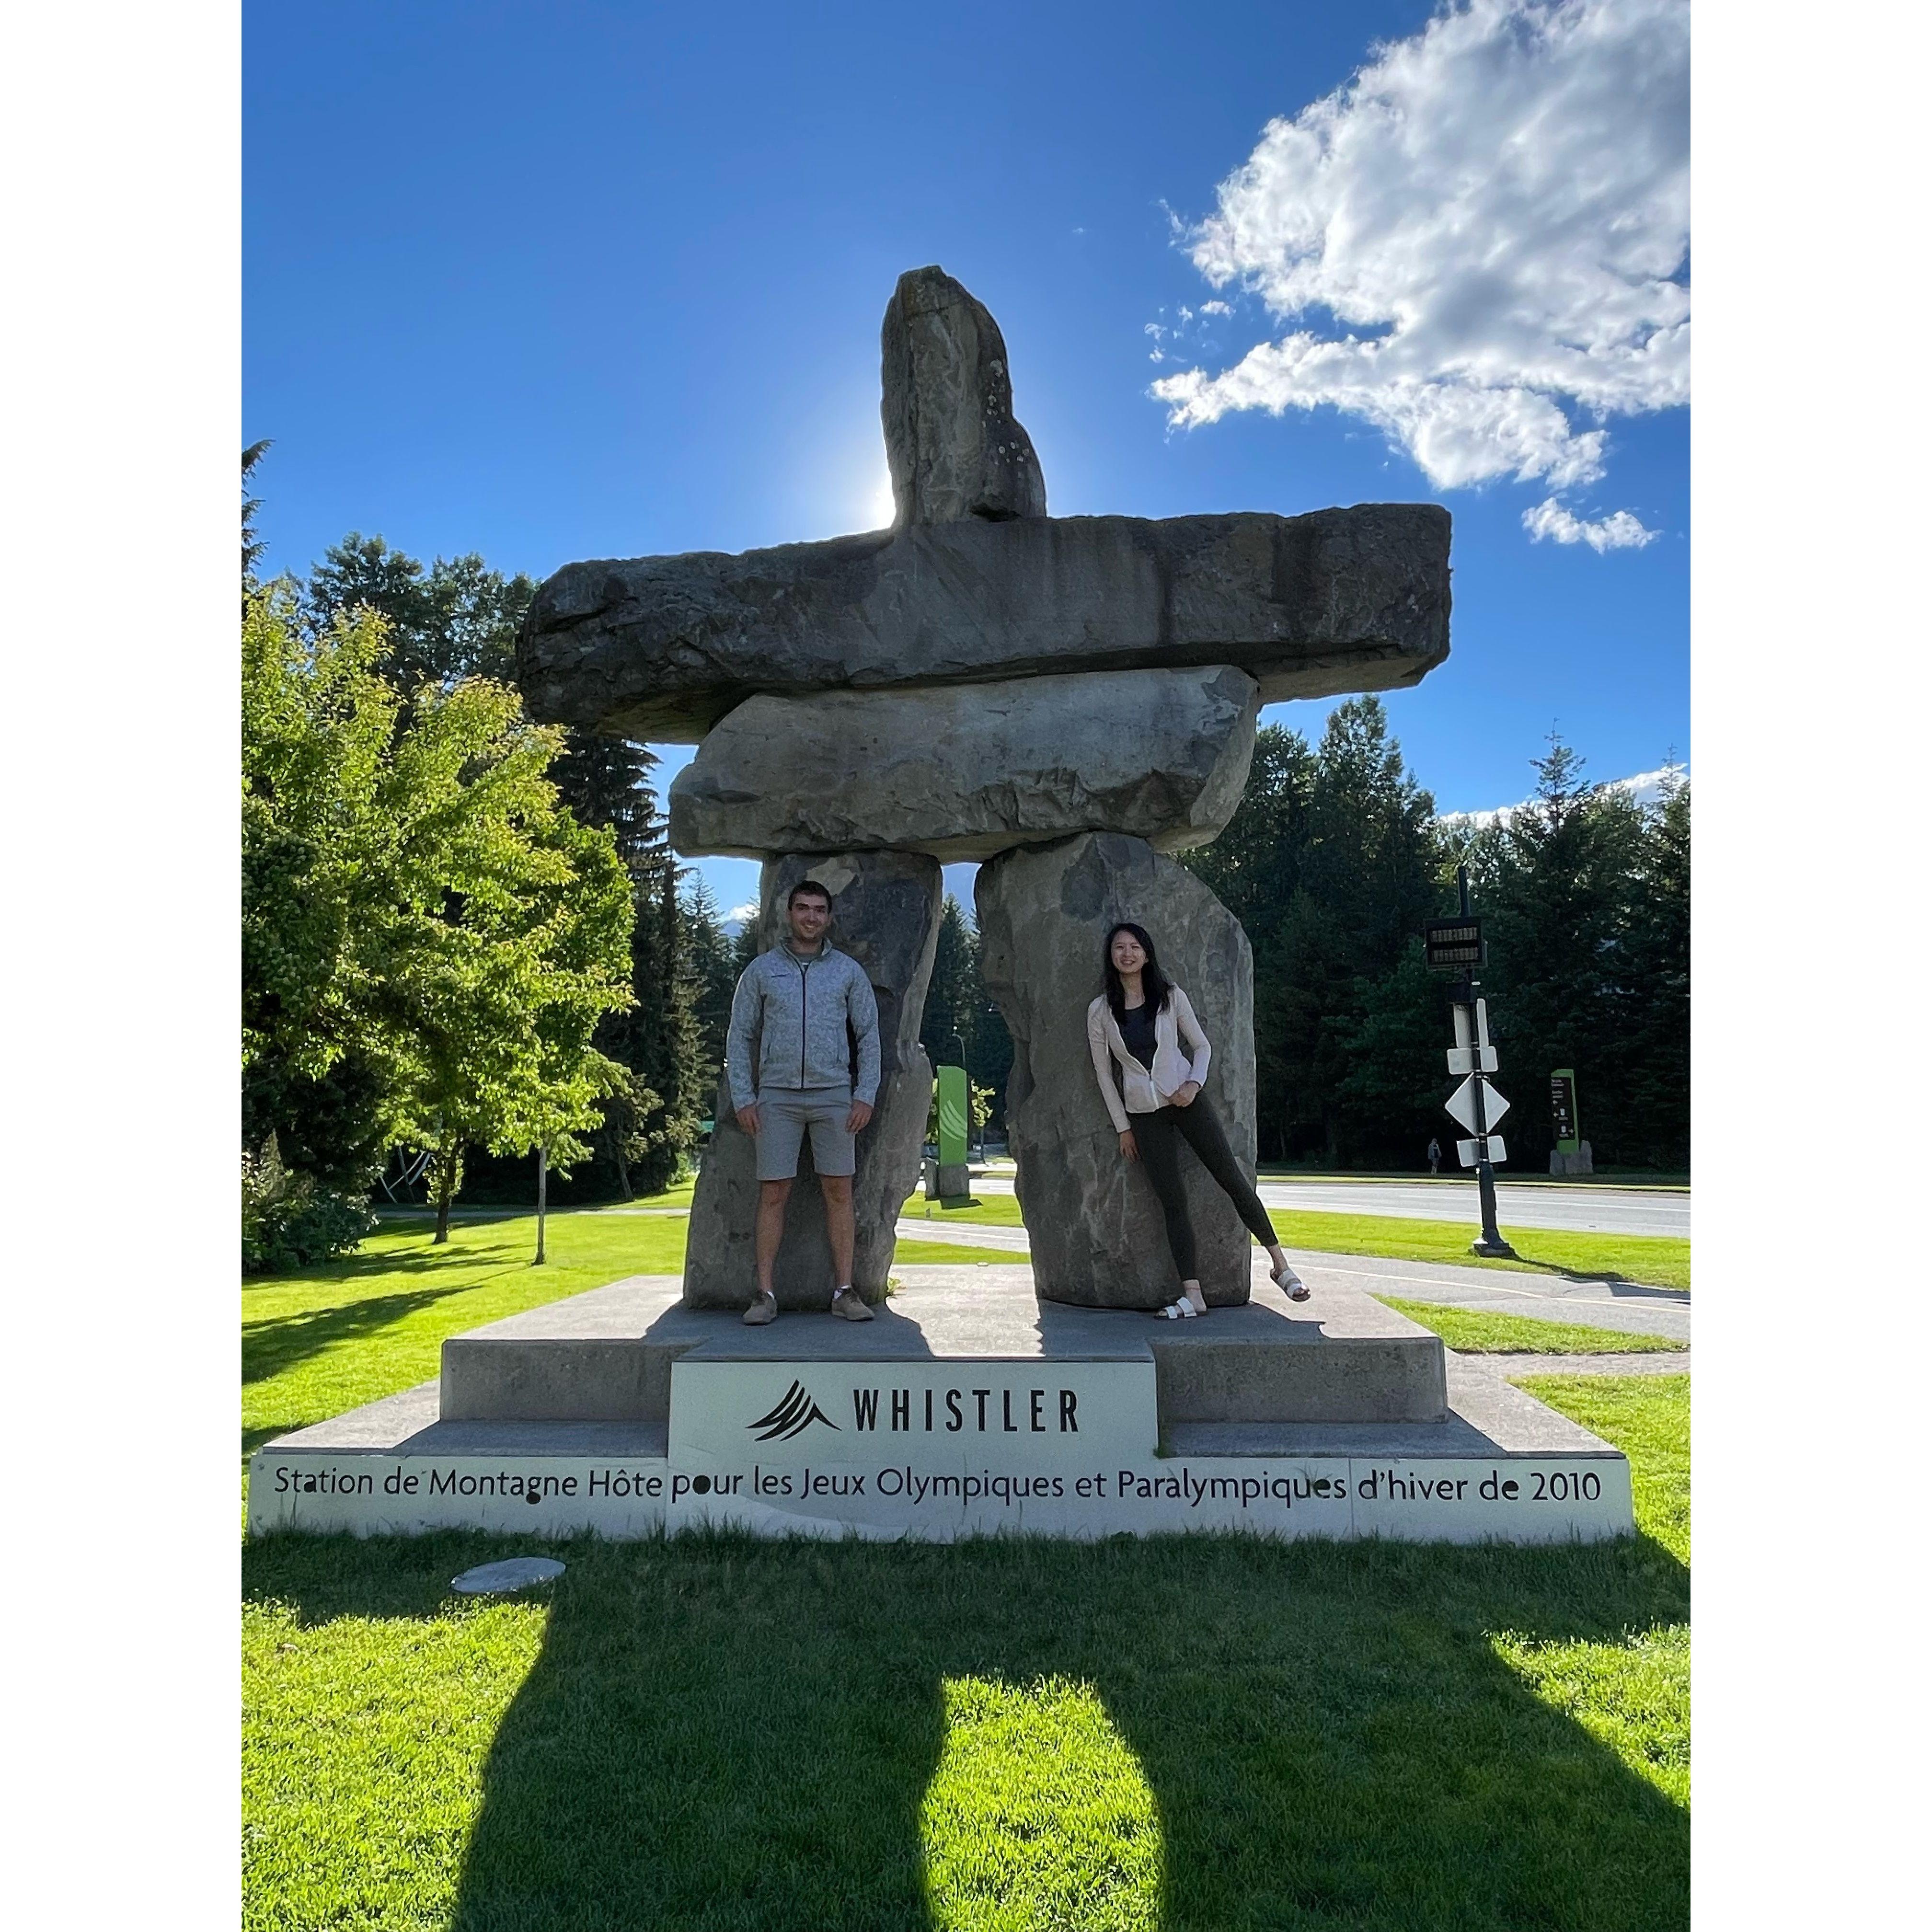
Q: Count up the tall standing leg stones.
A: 2